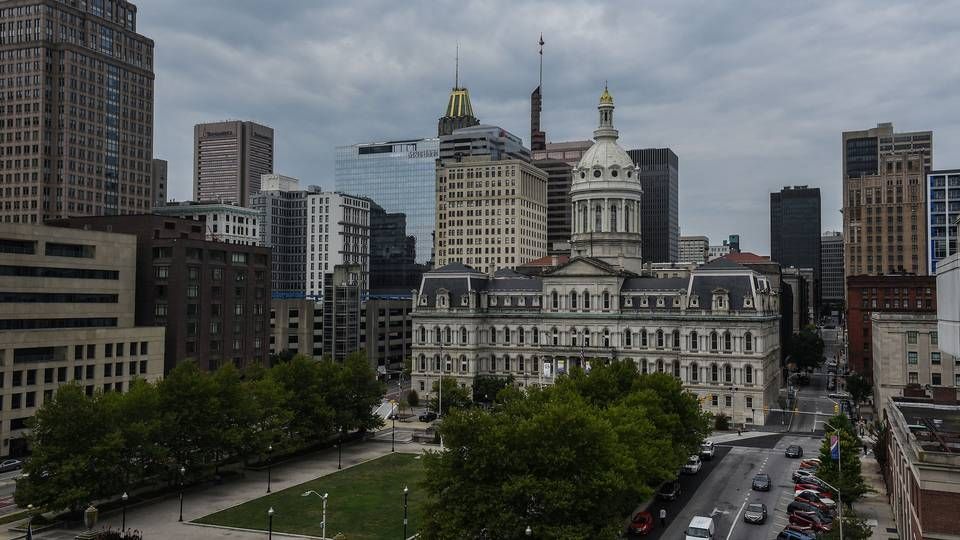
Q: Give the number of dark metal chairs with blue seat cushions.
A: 0